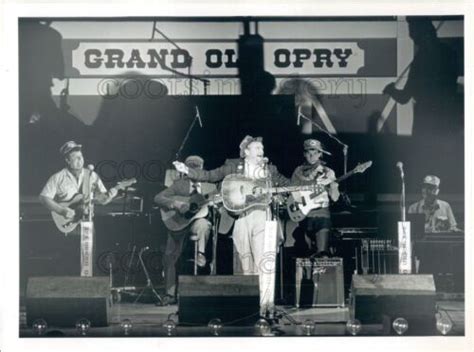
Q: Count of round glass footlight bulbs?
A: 10